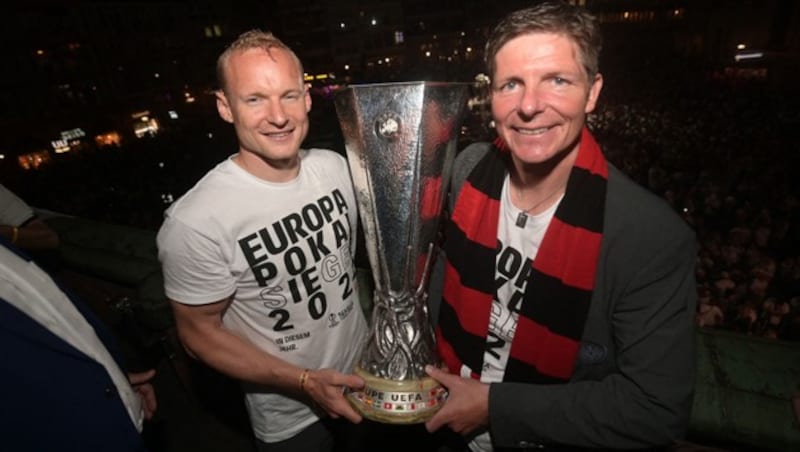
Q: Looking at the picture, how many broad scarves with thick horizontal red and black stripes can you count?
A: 1